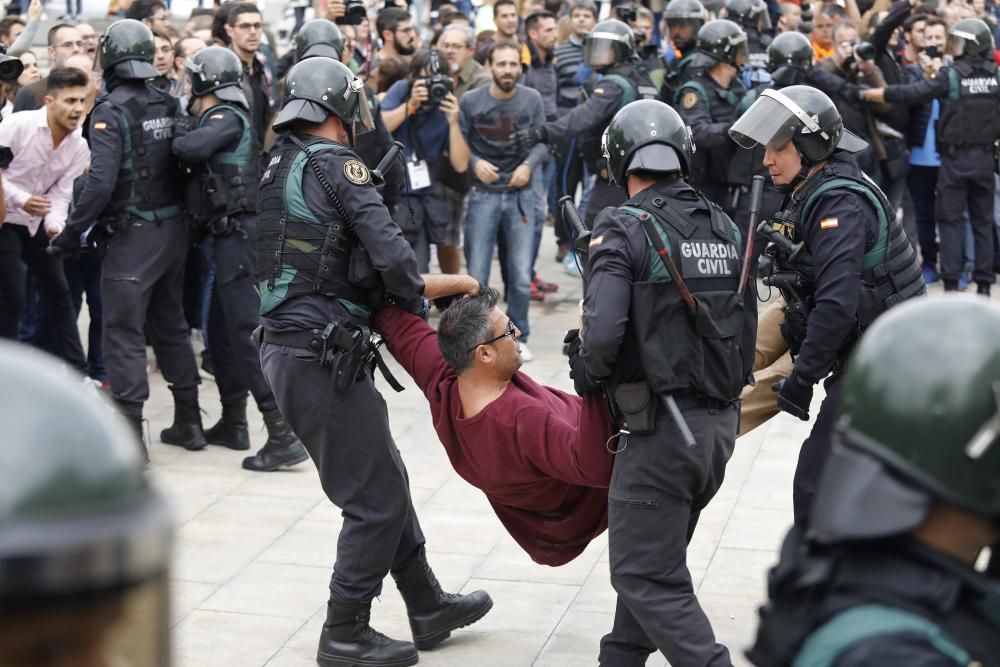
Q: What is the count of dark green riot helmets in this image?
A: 14